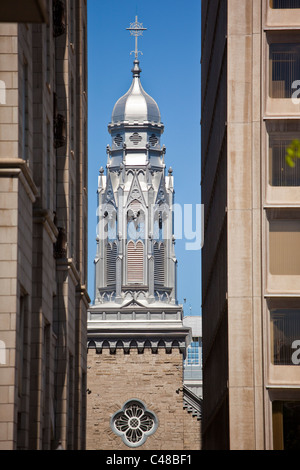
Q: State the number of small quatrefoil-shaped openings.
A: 3